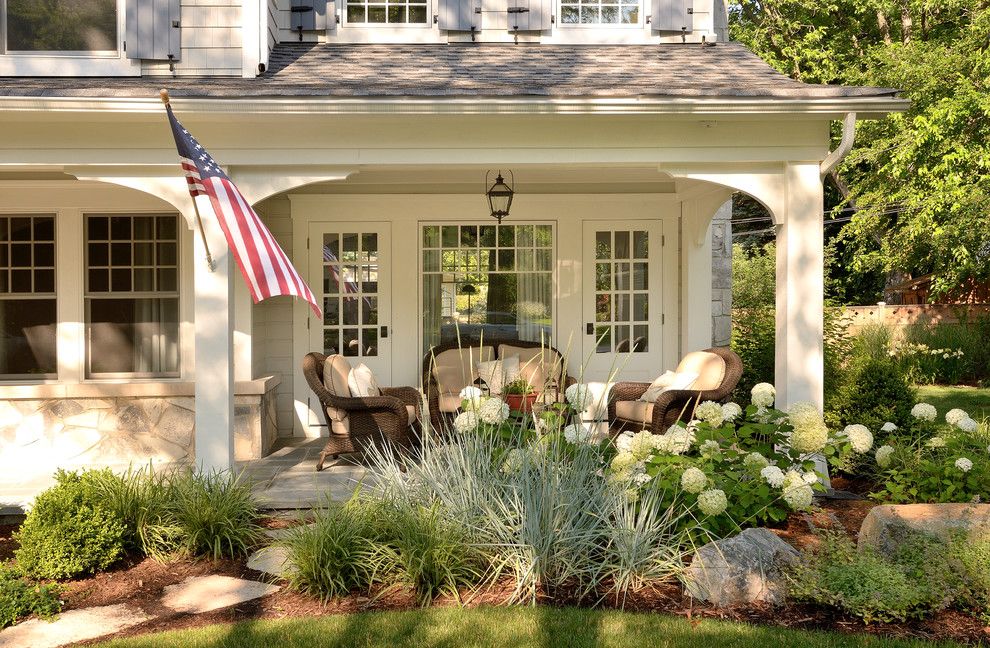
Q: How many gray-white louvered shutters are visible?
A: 5